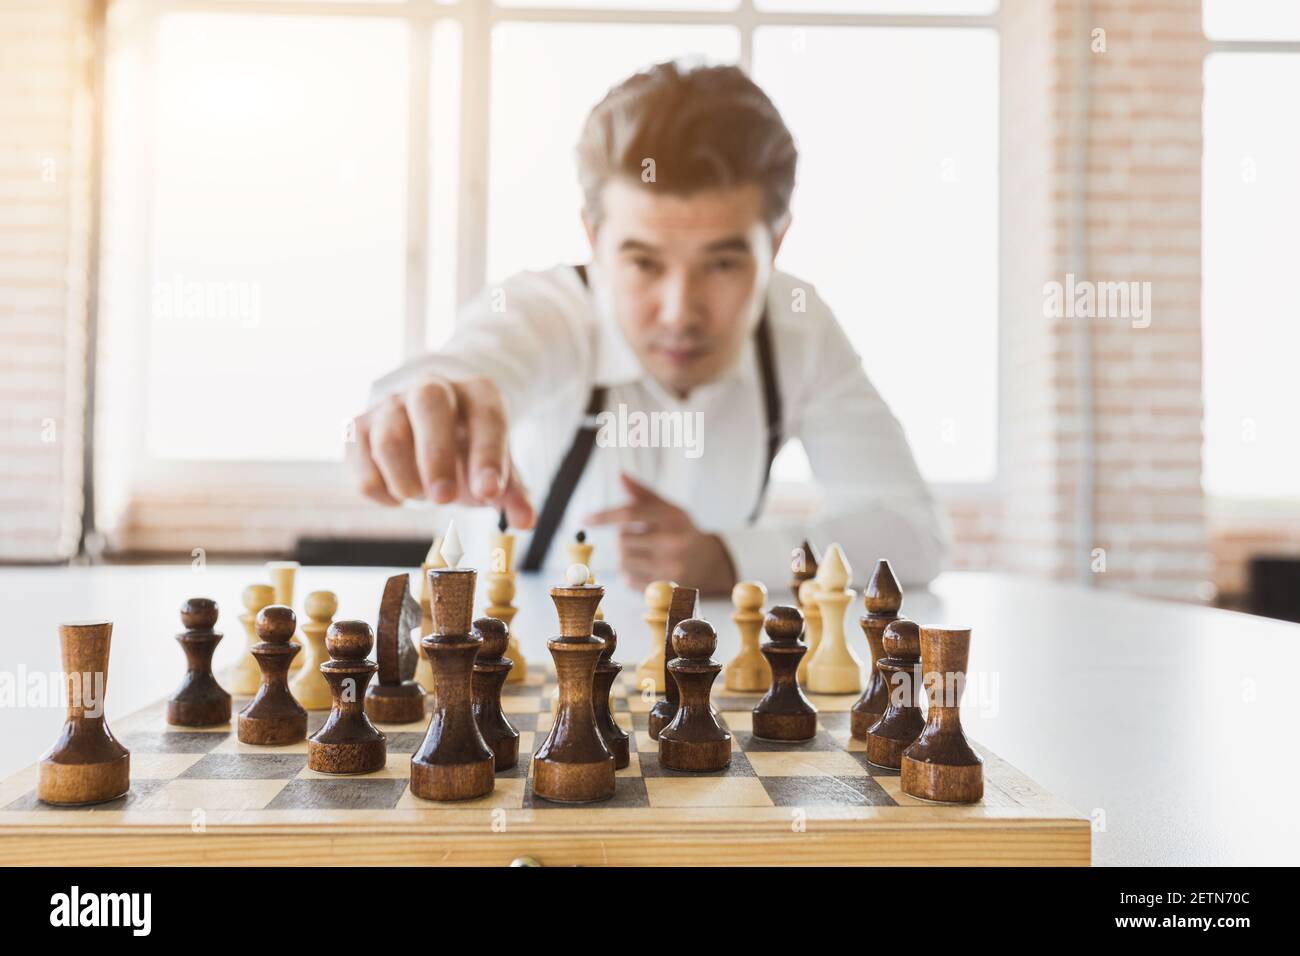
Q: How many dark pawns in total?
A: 8